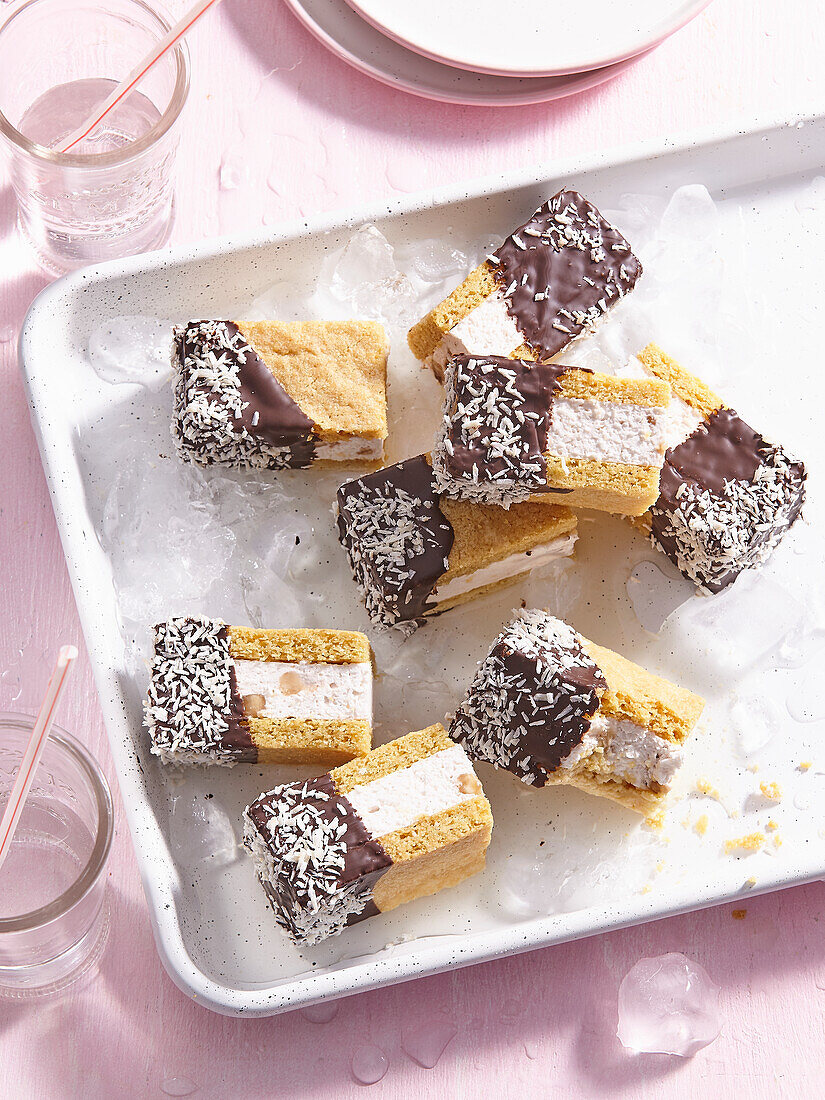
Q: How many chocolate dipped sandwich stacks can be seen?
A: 8